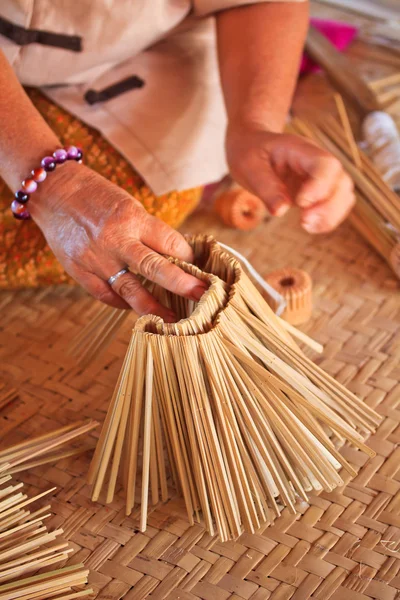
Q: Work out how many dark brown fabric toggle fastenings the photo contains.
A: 2